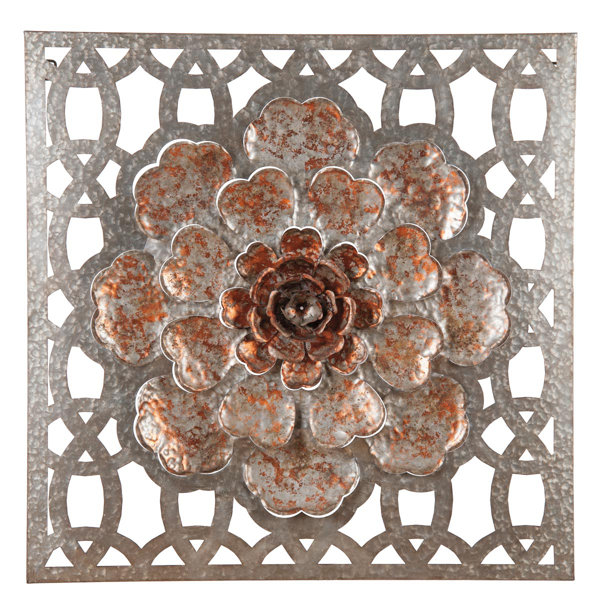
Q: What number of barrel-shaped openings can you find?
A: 12